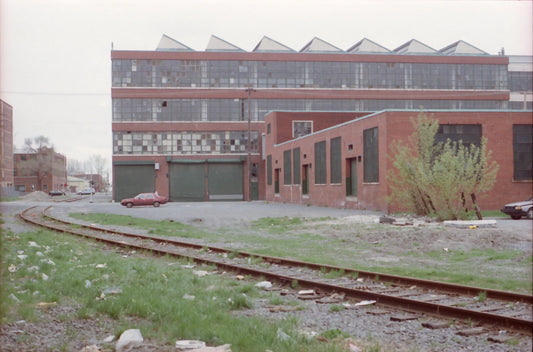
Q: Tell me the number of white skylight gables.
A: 7